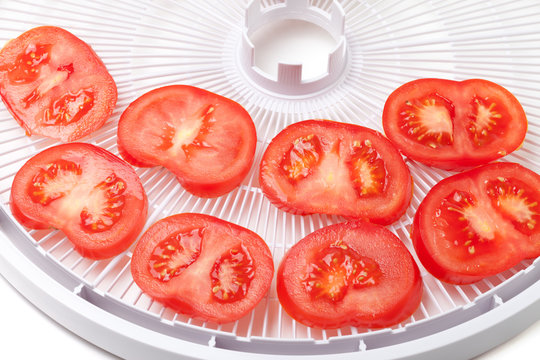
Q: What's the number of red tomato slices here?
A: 8